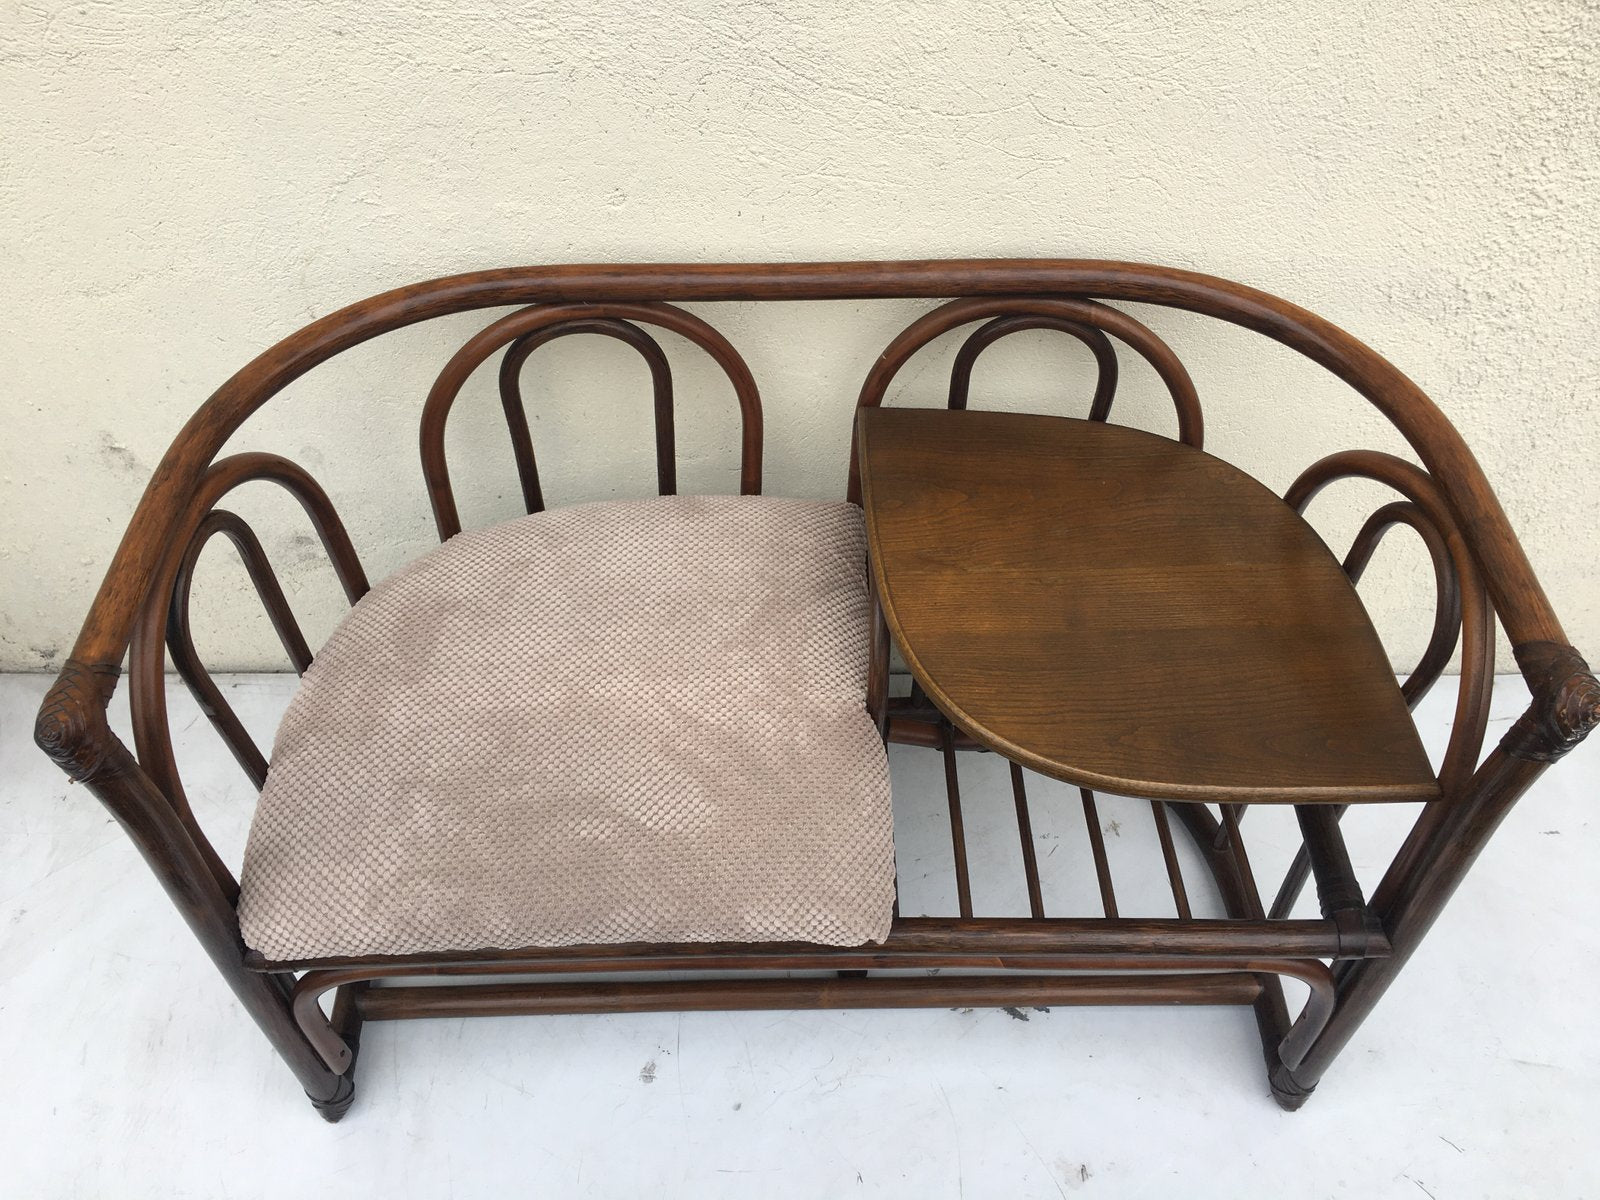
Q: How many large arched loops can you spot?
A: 4